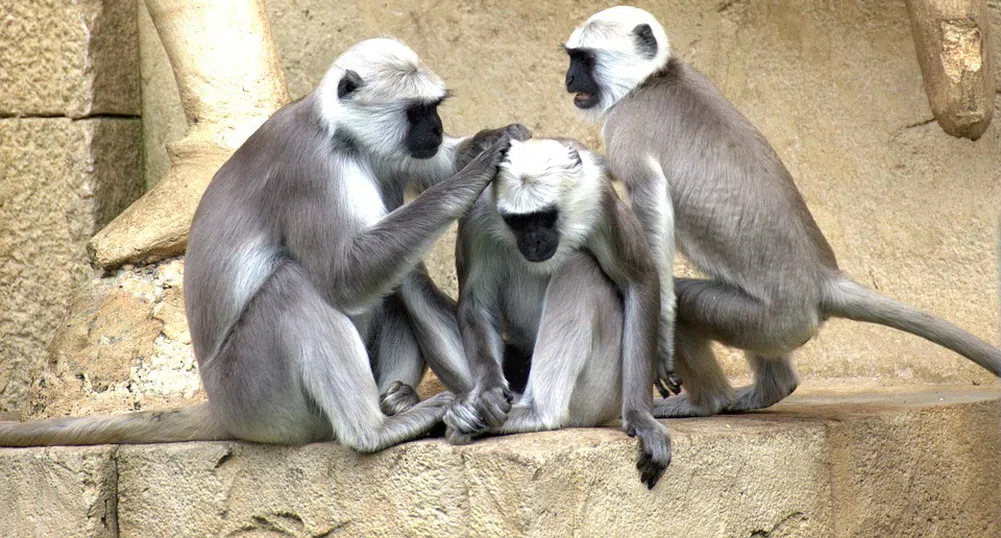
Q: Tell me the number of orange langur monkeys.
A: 0